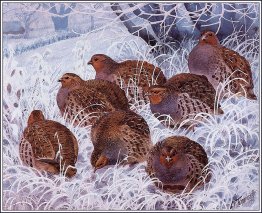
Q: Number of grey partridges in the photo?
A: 7